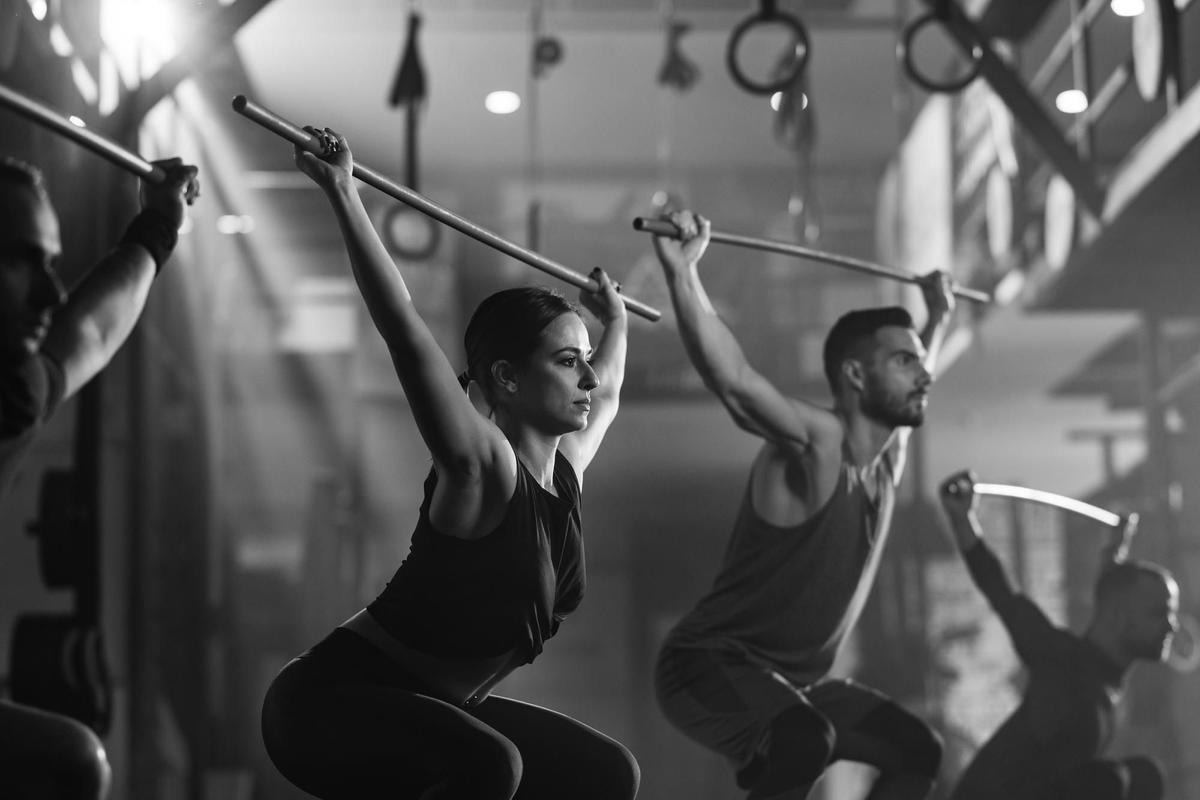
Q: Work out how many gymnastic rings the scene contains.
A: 3